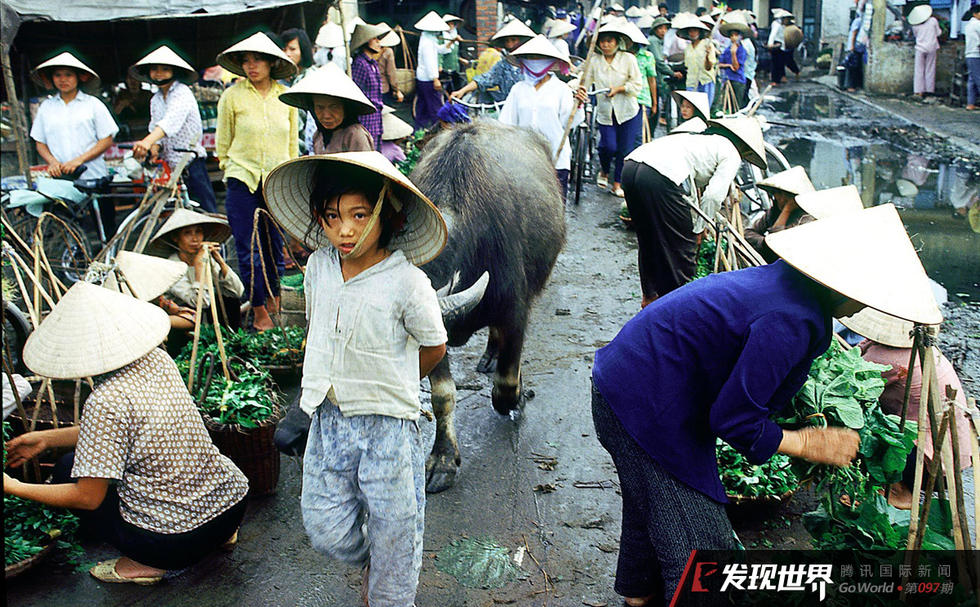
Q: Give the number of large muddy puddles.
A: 2